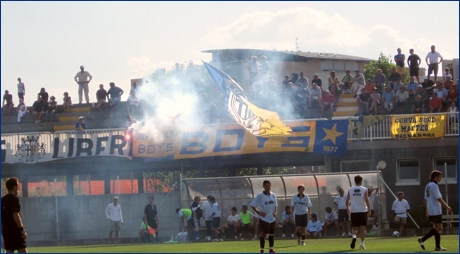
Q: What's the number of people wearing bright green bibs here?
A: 3